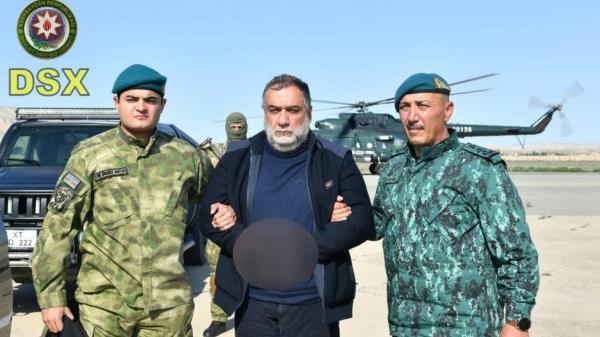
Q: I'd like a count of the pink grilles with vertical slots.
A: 0